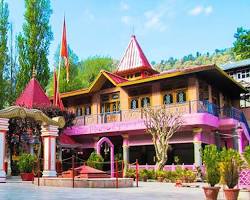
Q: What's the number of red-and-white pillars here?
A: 2